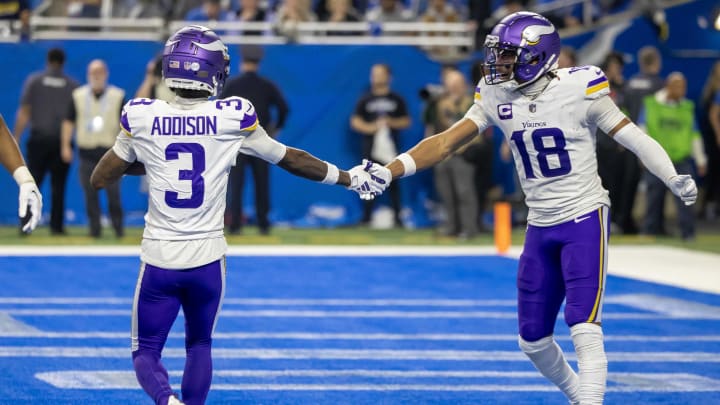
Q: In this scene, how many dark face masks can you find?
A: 1